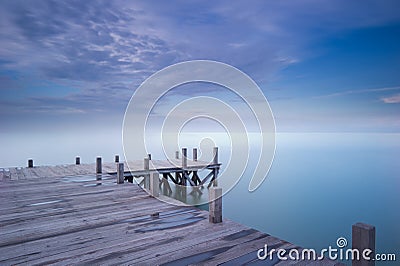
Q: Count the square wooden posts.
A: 14